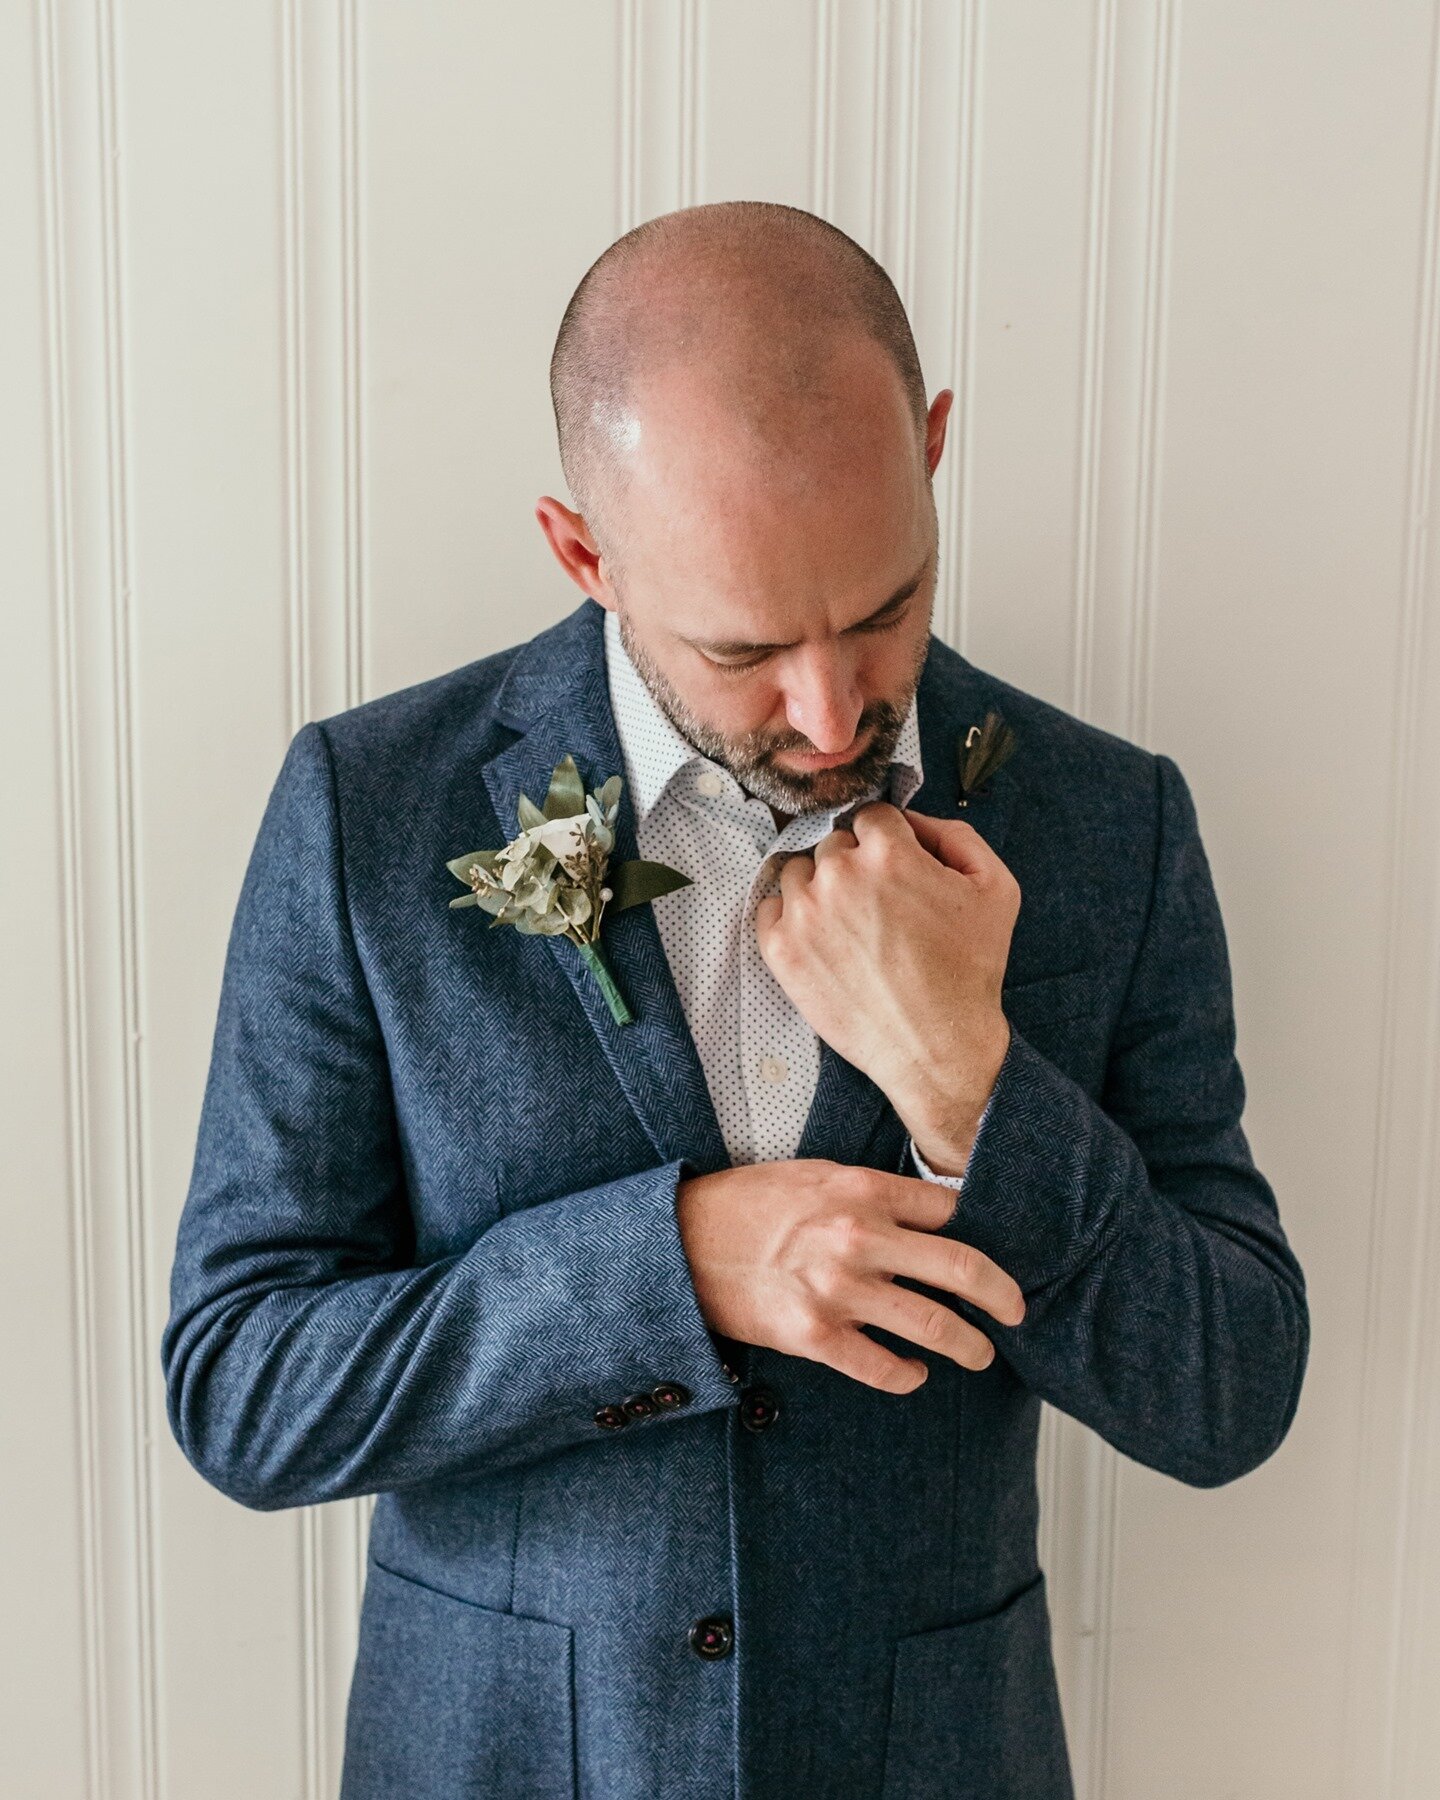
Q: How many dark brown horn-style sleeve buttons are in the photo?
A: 3